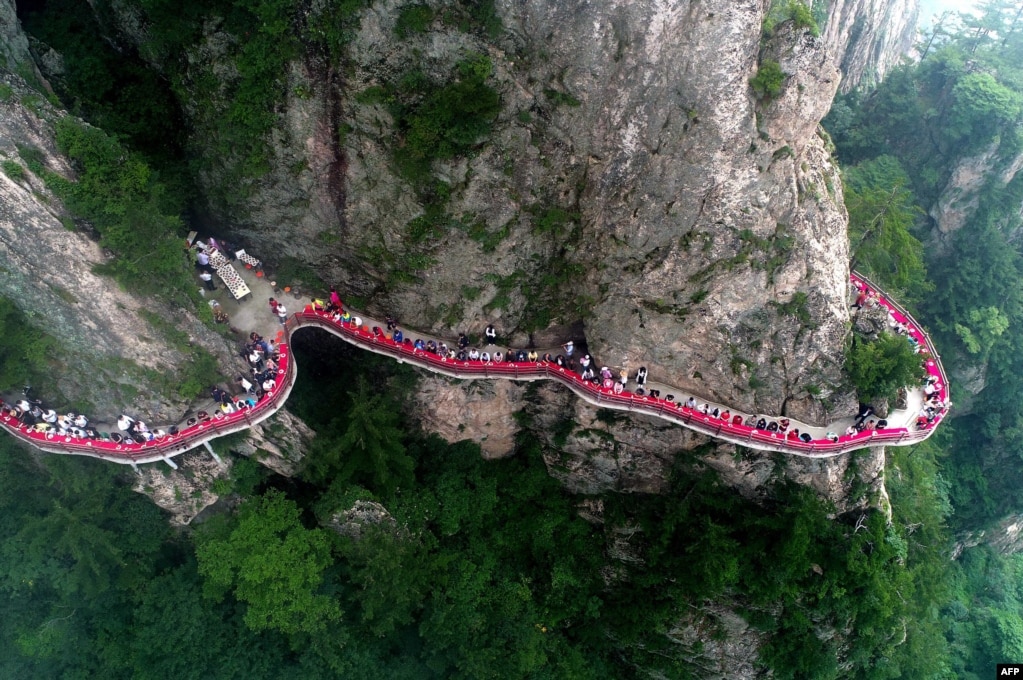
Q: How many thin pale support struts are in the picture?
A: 3